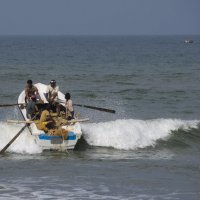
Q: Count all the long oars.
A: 3